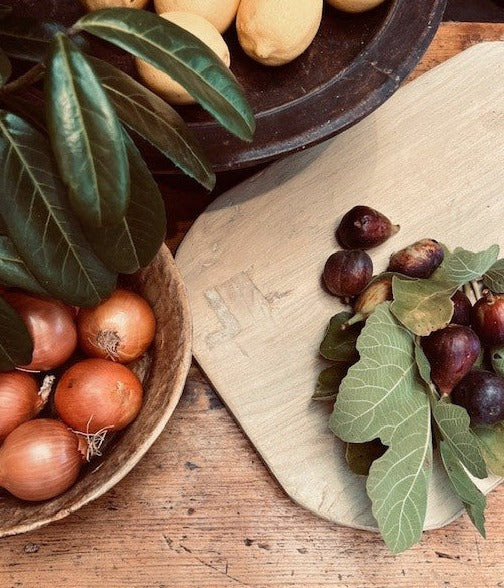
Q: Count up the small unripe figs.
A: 1